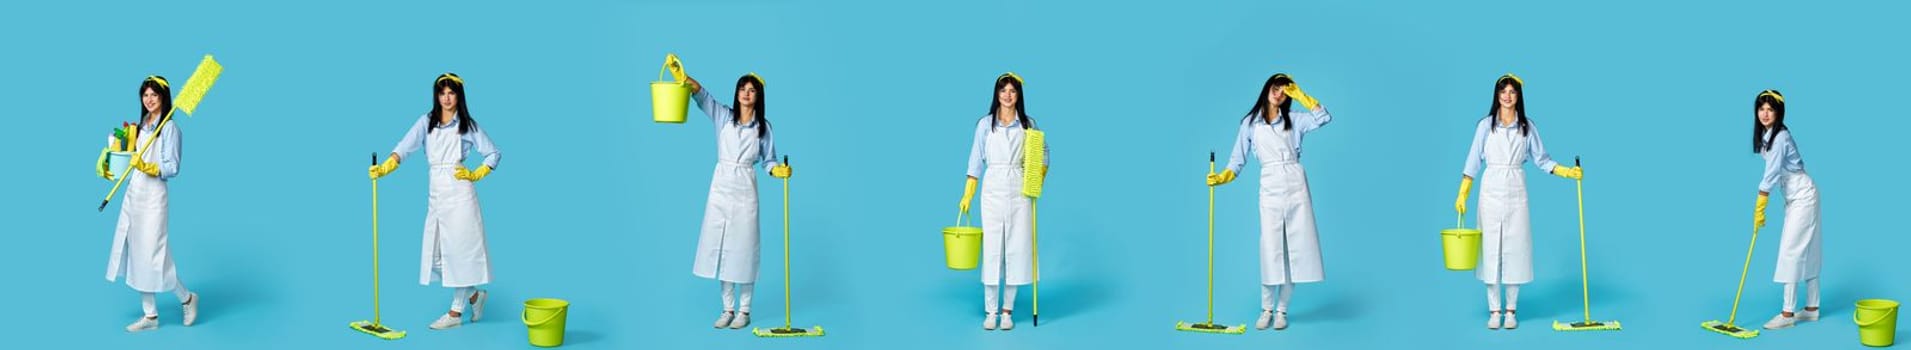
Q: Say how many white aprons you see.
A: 7